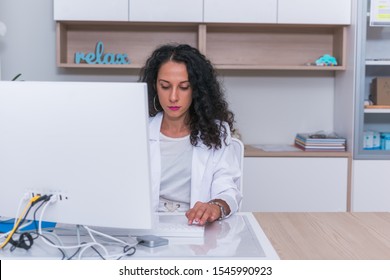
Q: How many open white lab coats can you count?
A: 1